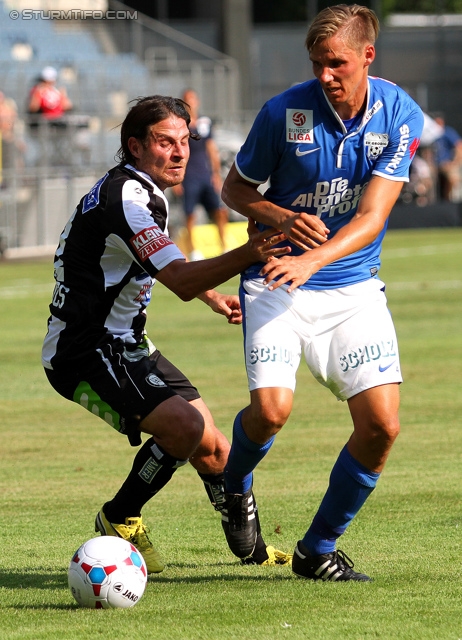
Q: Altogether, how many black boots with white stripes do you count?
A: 2